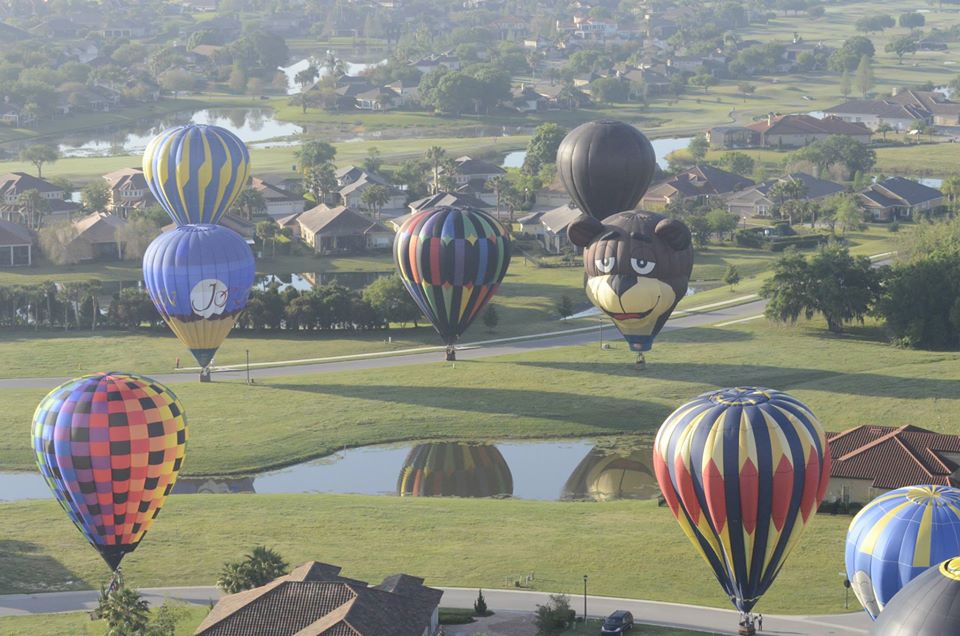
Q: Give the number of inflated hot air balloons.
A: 9